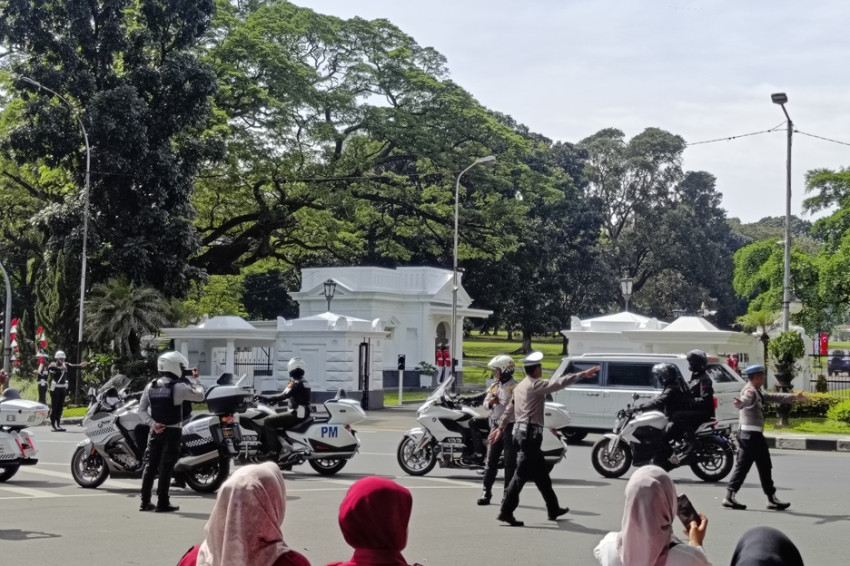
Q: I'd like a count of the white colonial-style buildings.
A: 2